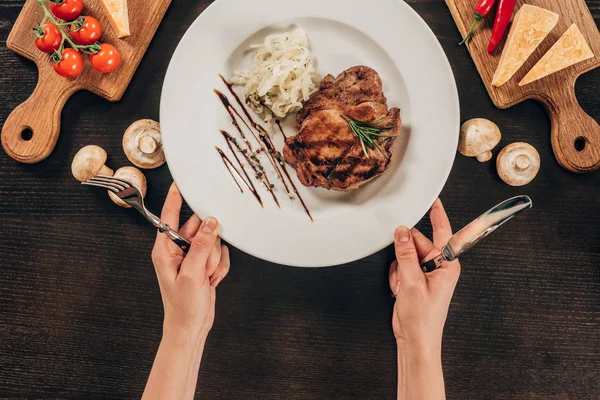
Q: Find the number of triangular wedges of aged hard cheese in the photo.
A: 3